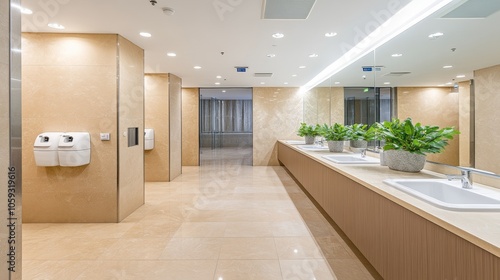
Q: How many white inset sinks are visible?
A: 4